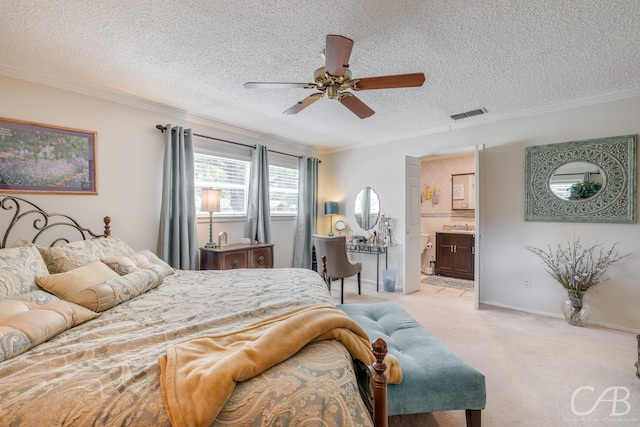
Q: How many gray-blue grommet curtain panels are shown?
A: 3